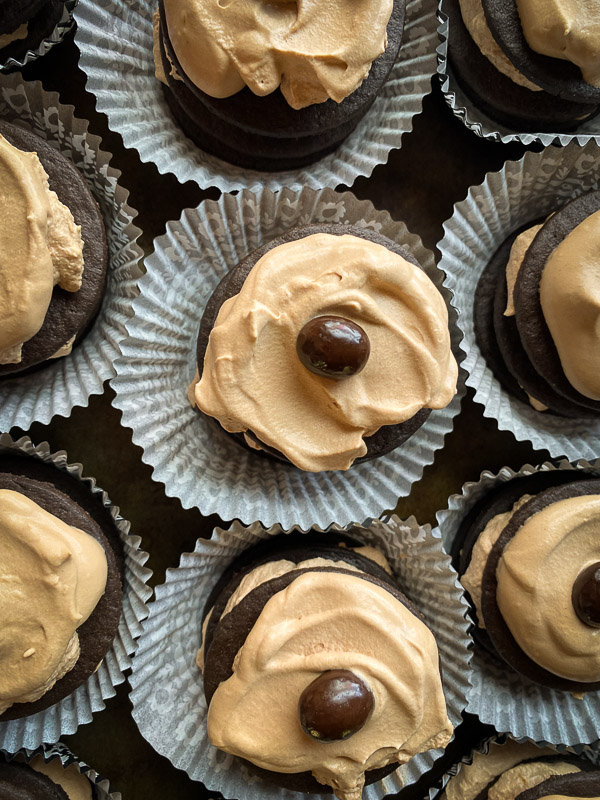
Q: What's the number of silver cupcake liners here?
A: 11